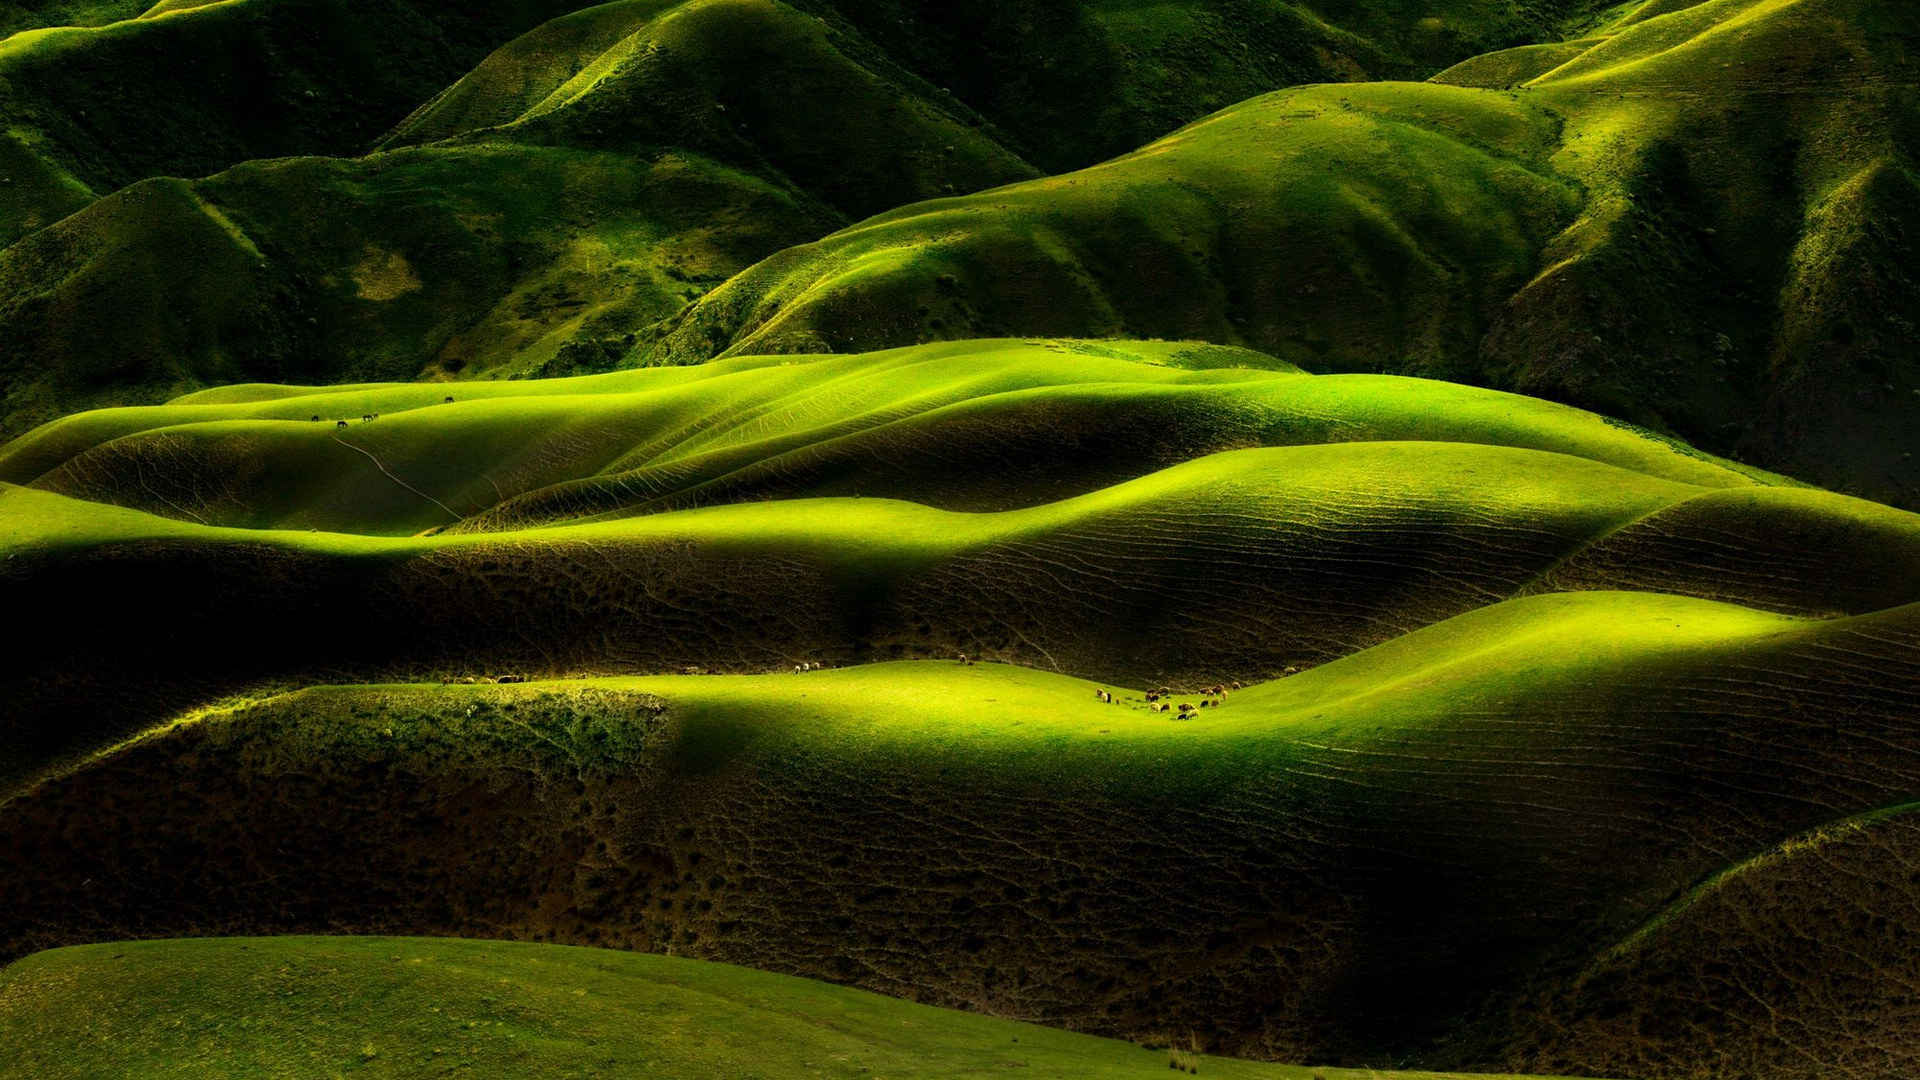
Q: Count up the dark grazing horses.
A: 5